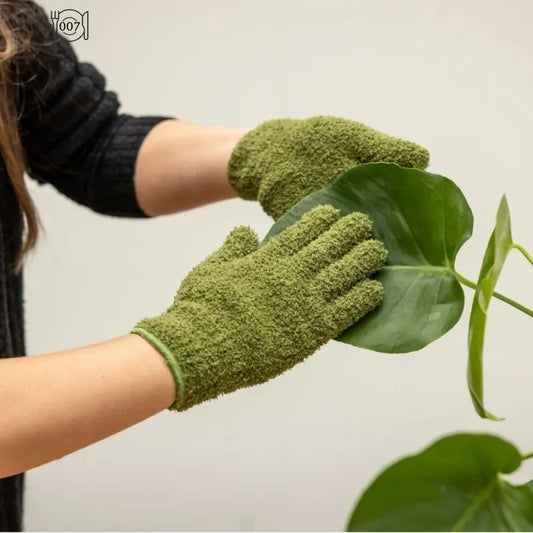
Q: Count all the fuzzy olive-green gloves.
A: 2